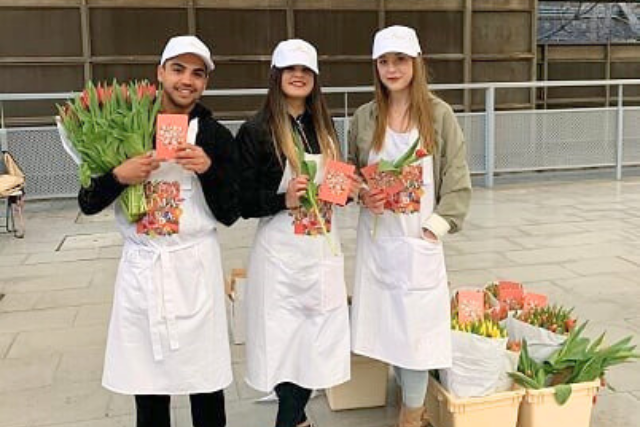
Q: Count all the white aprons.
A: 3